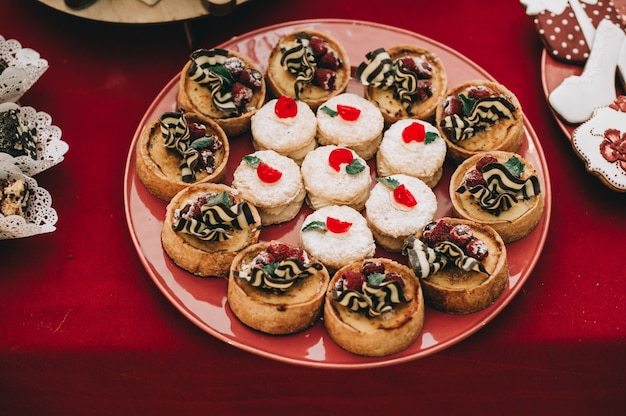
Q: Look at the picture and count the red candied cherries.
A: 7